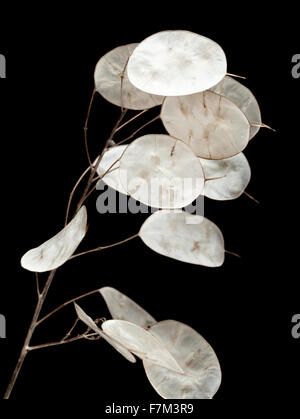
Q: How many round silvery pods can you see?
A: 13